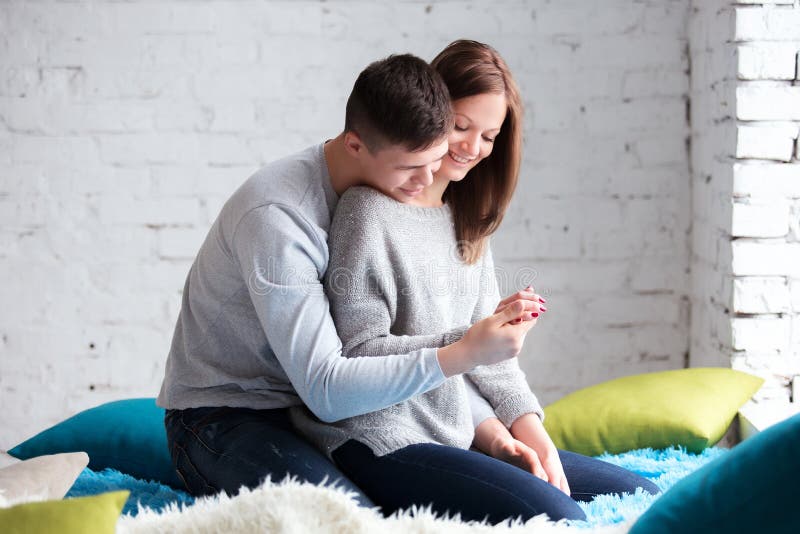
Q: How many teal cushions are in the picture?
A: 2